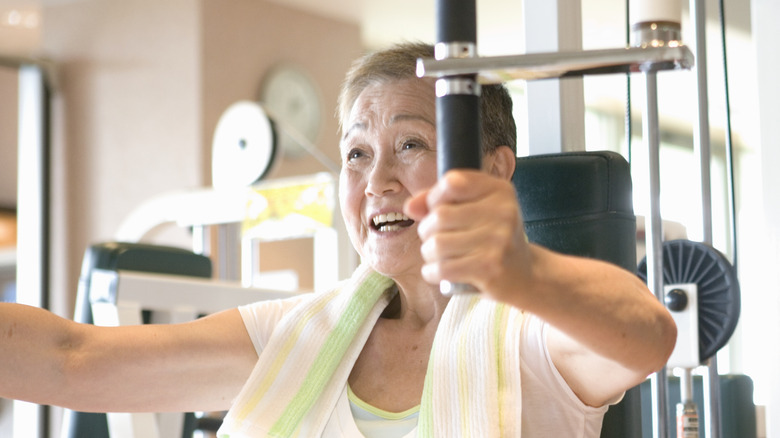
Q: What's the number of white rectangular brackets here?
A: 1